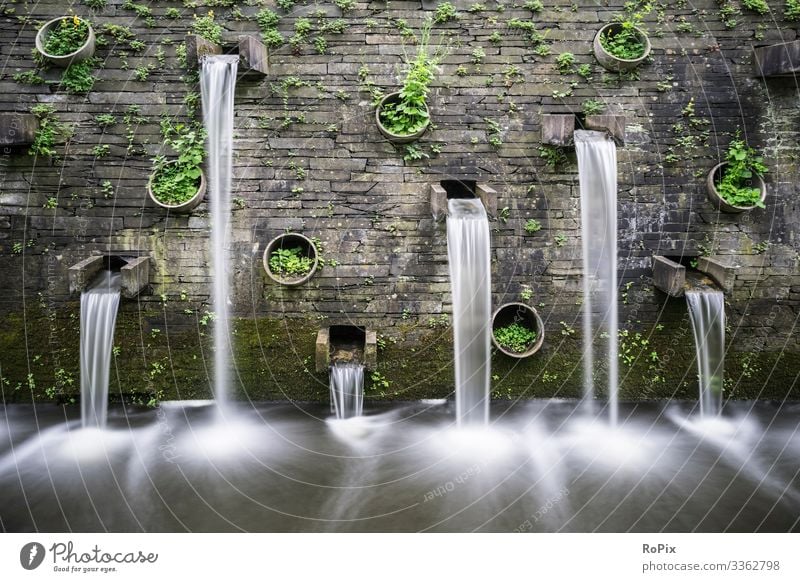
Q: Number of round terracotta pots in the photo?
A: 7